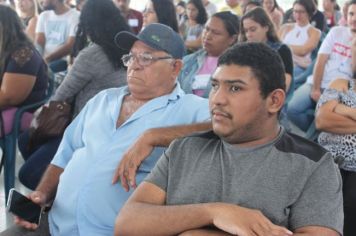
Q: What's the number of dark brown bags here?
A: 1